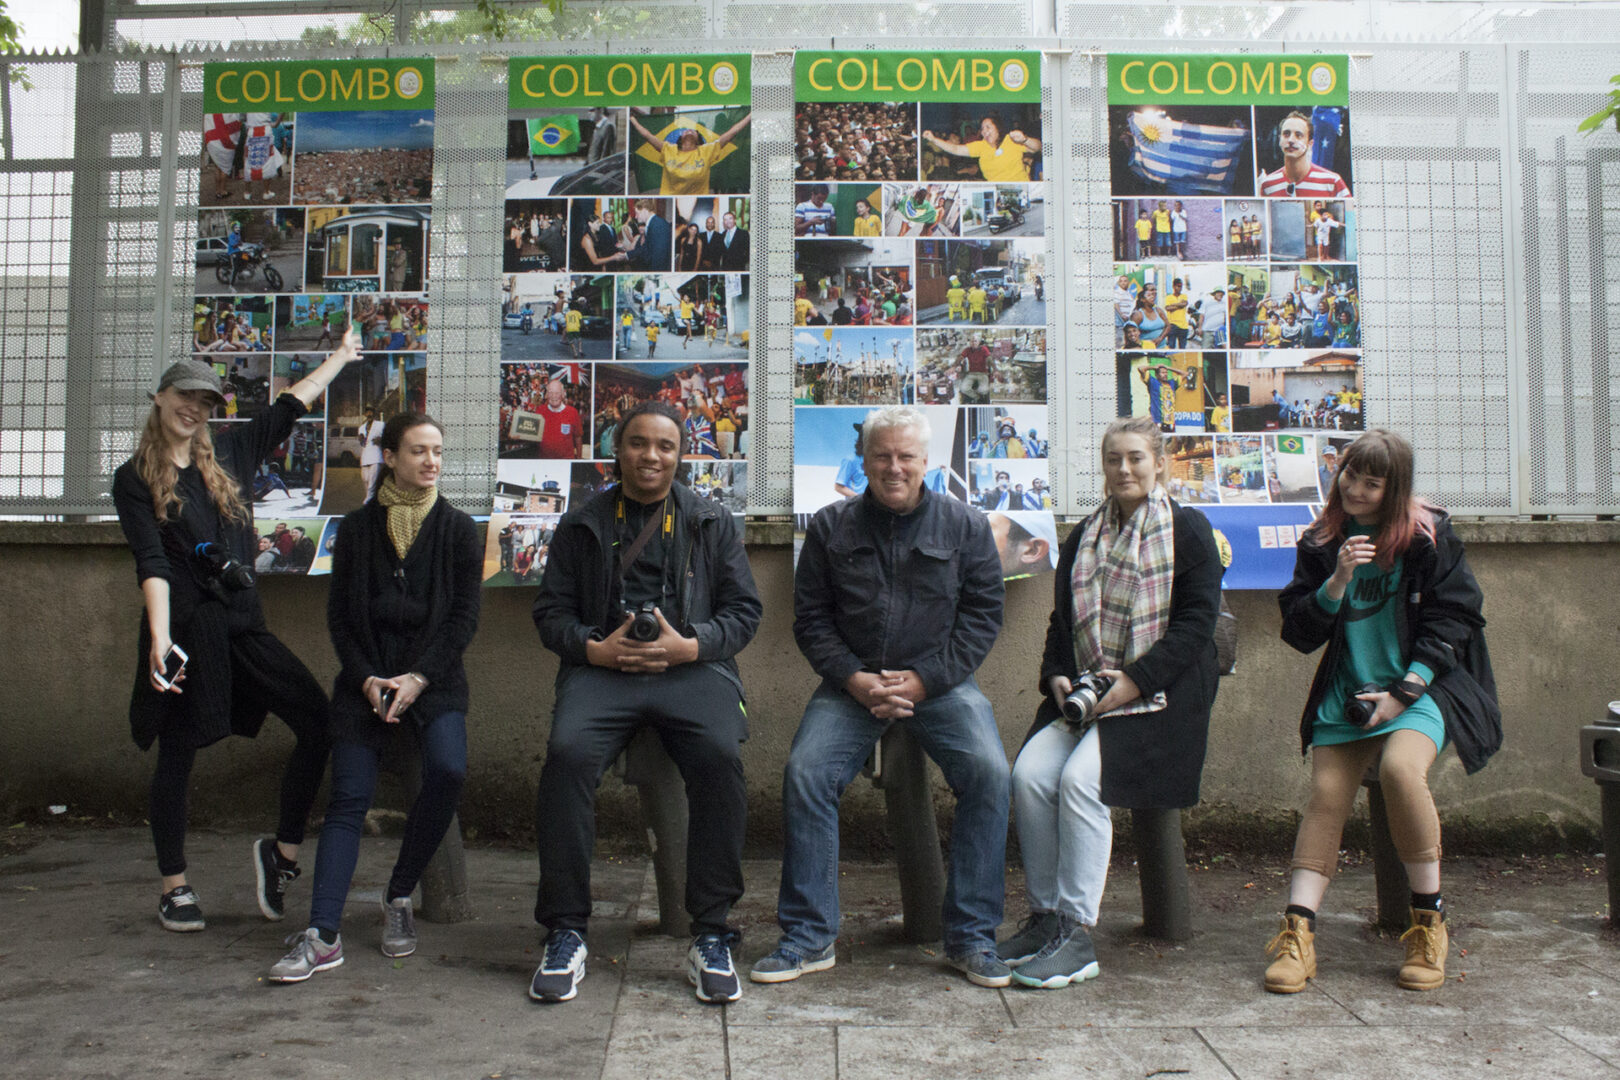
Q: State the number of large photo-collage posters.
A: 4